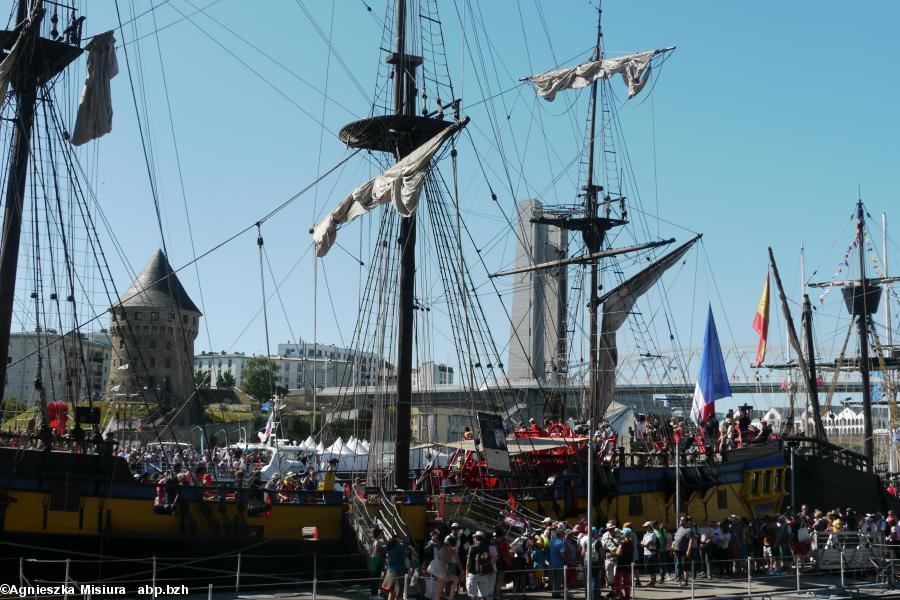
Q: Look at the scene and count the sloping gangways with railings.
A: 2